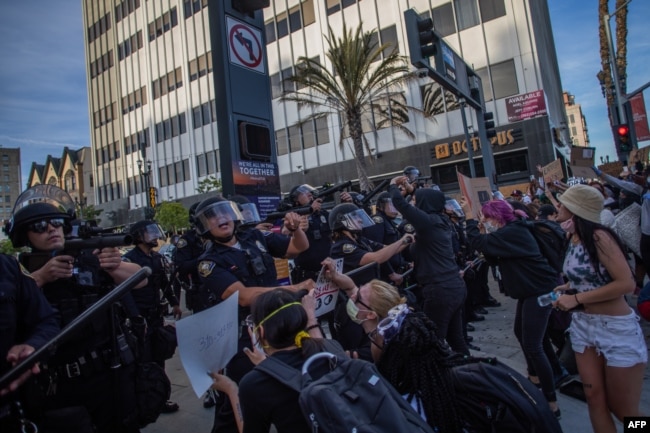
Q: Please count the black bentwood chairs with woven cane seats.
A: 0